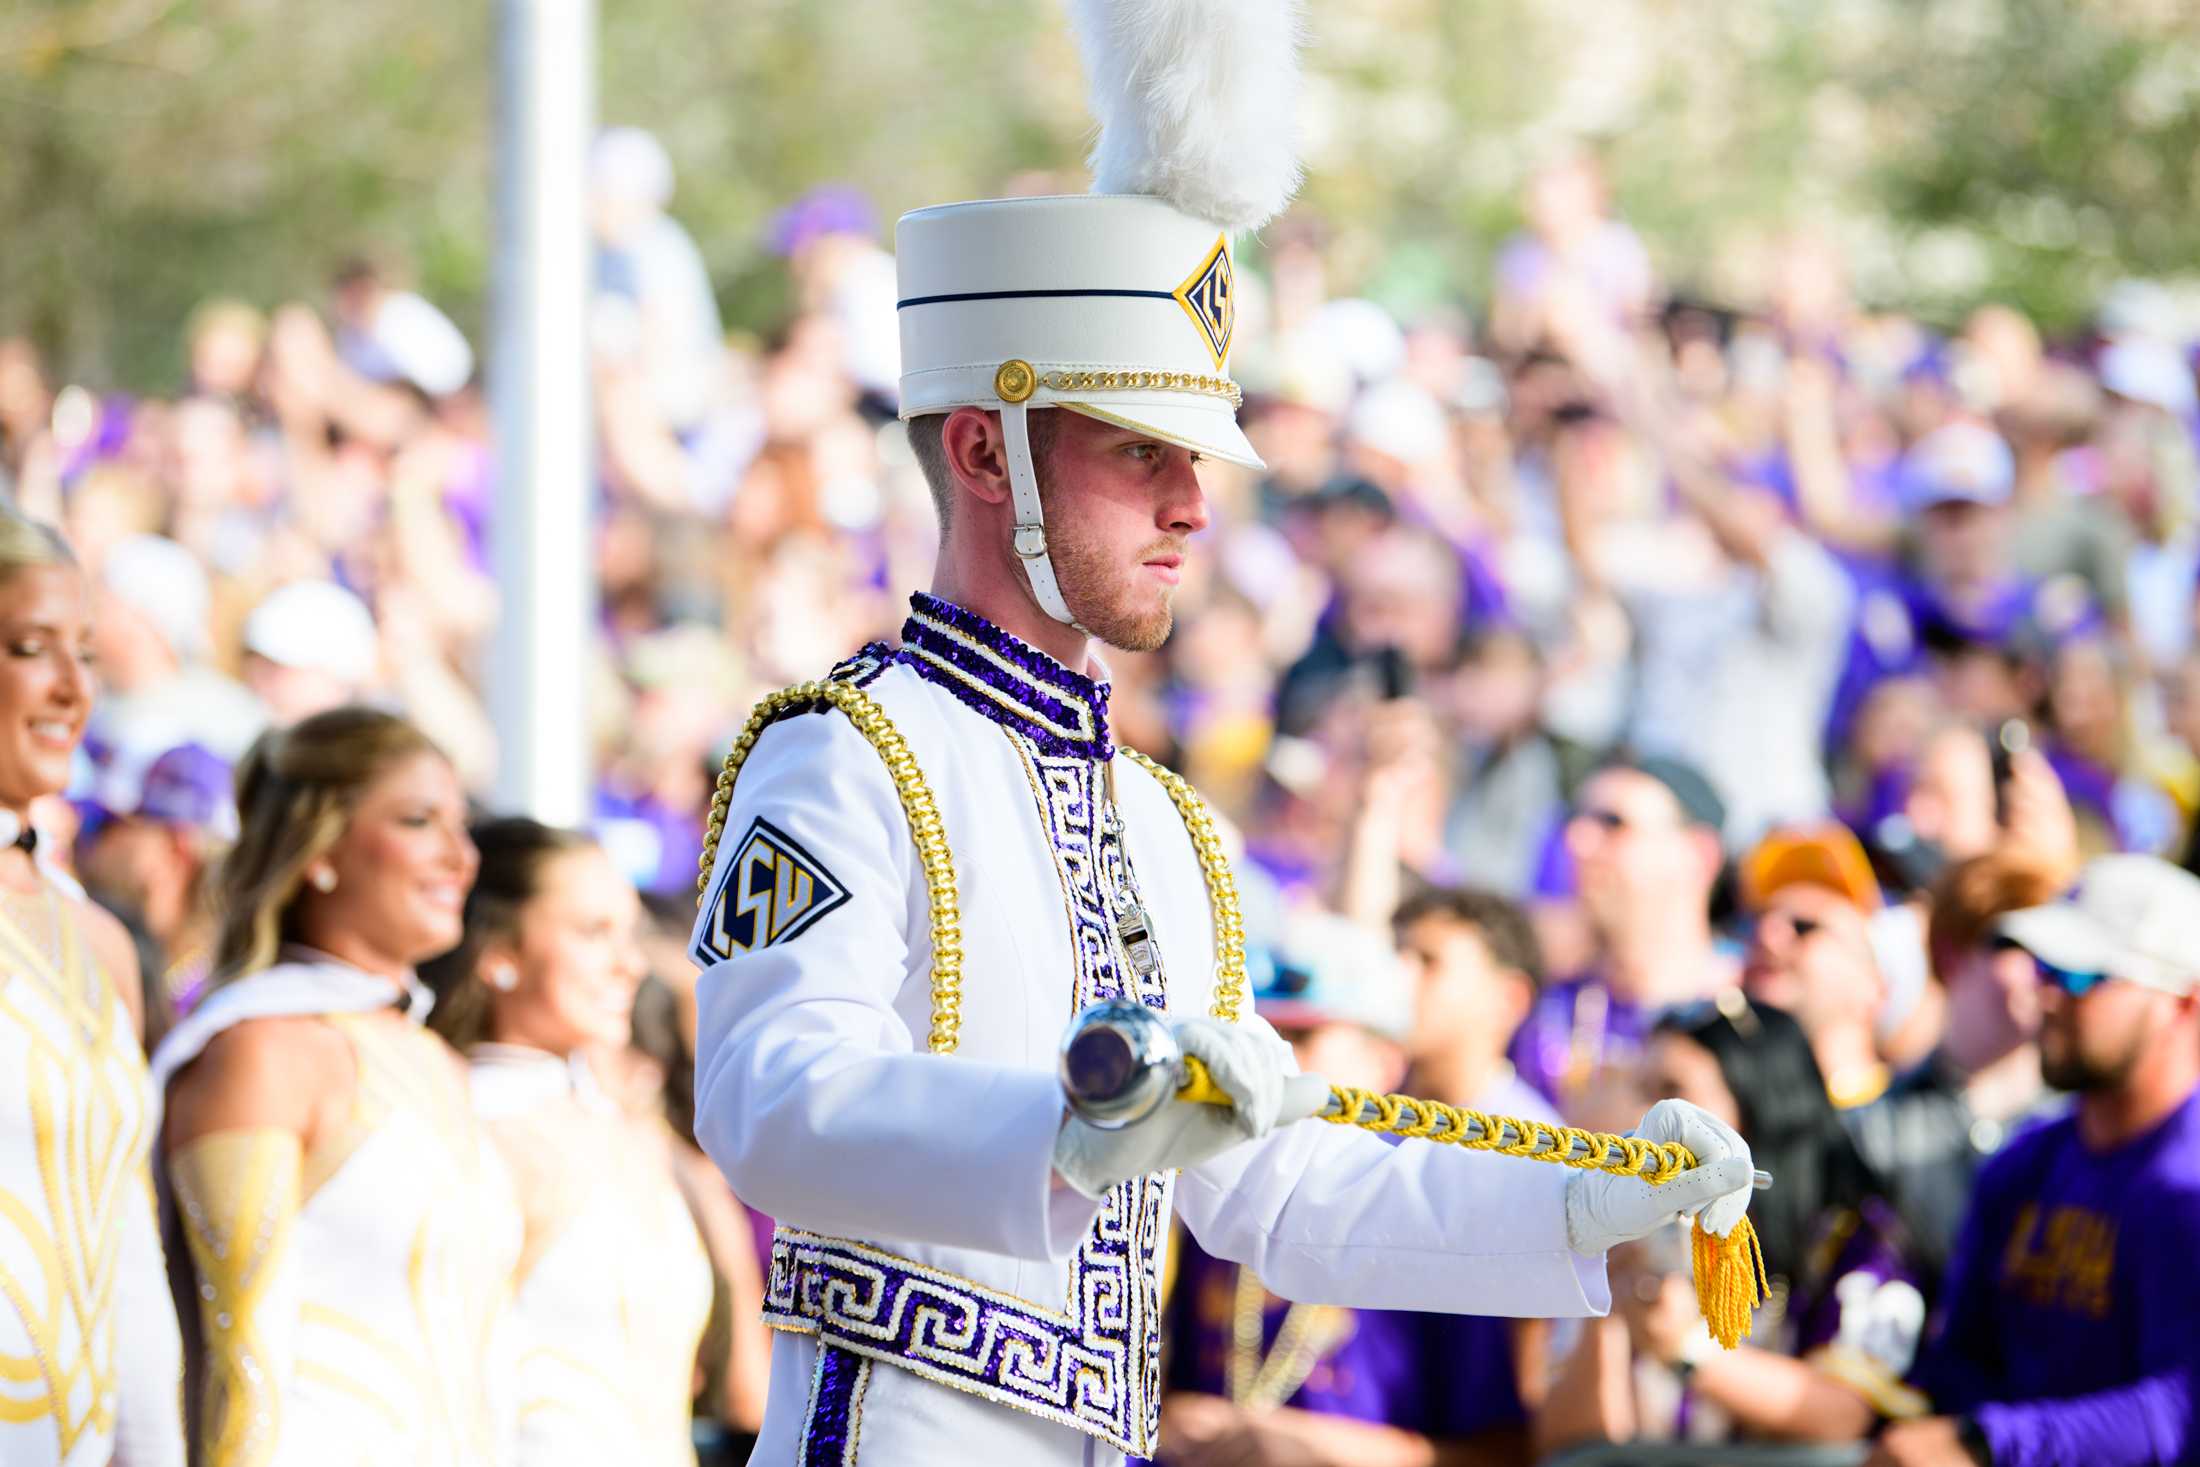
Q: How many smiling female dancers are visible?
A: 3